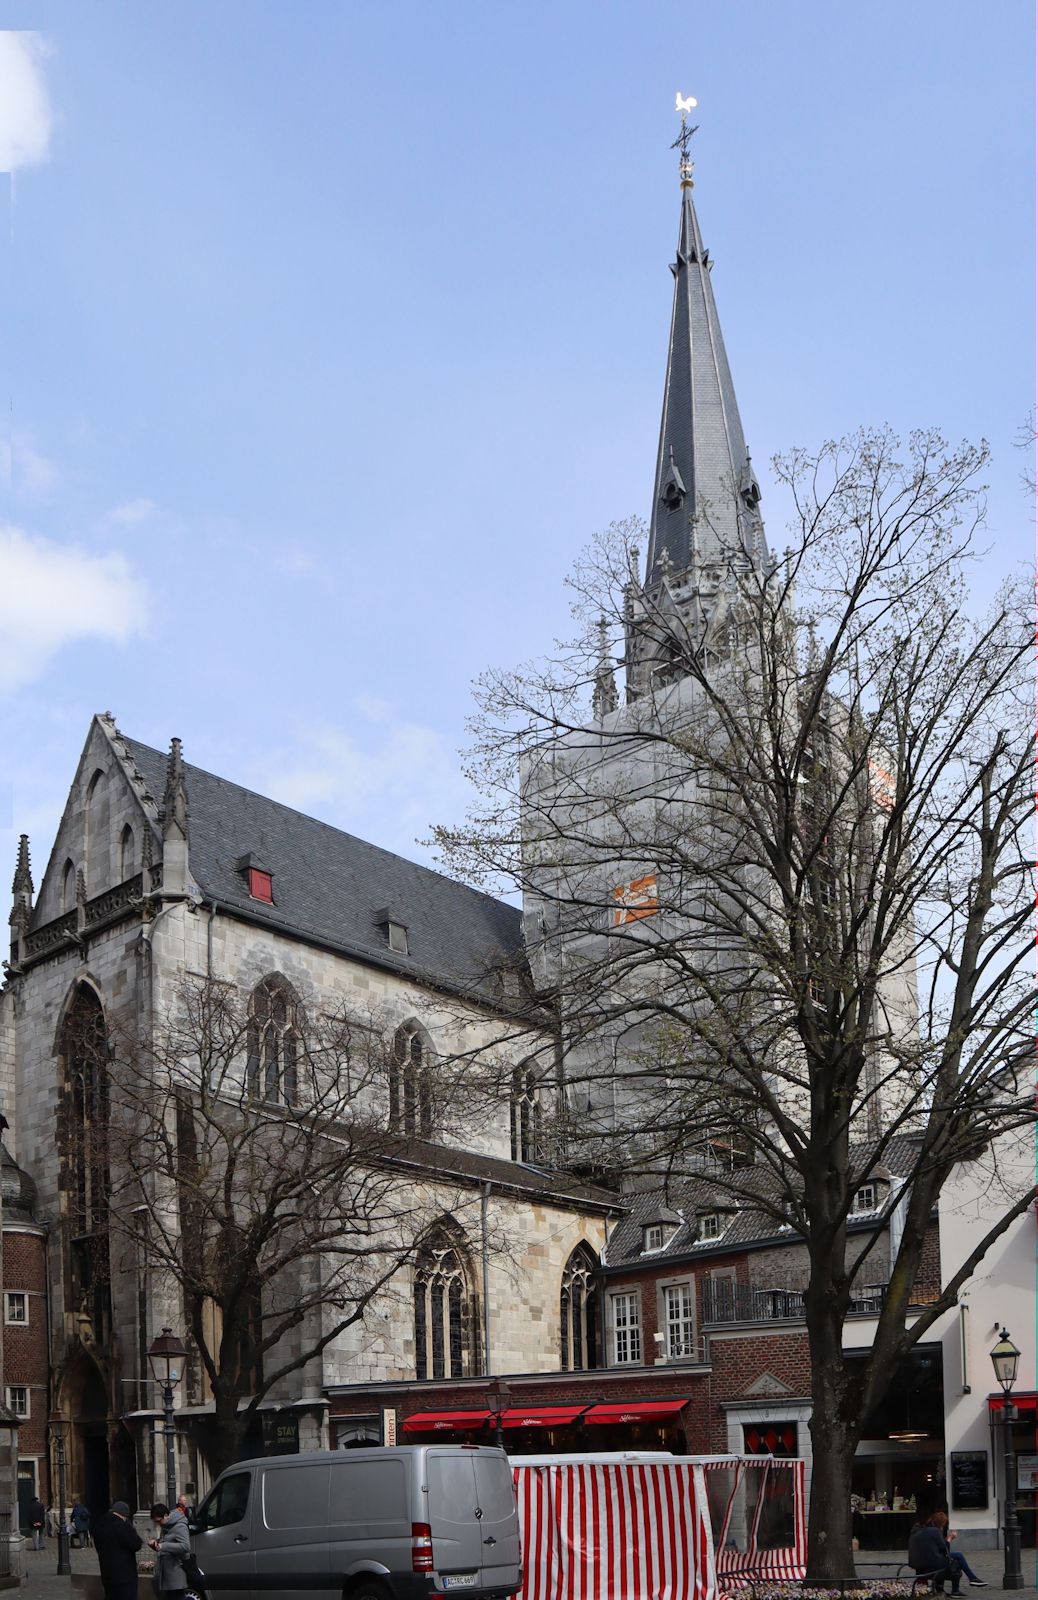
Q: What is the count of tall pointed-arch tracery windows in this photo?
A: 6